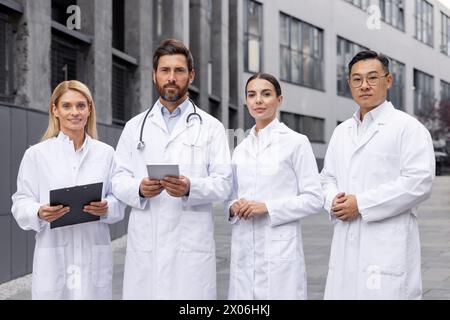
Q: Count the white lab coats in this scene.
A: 4